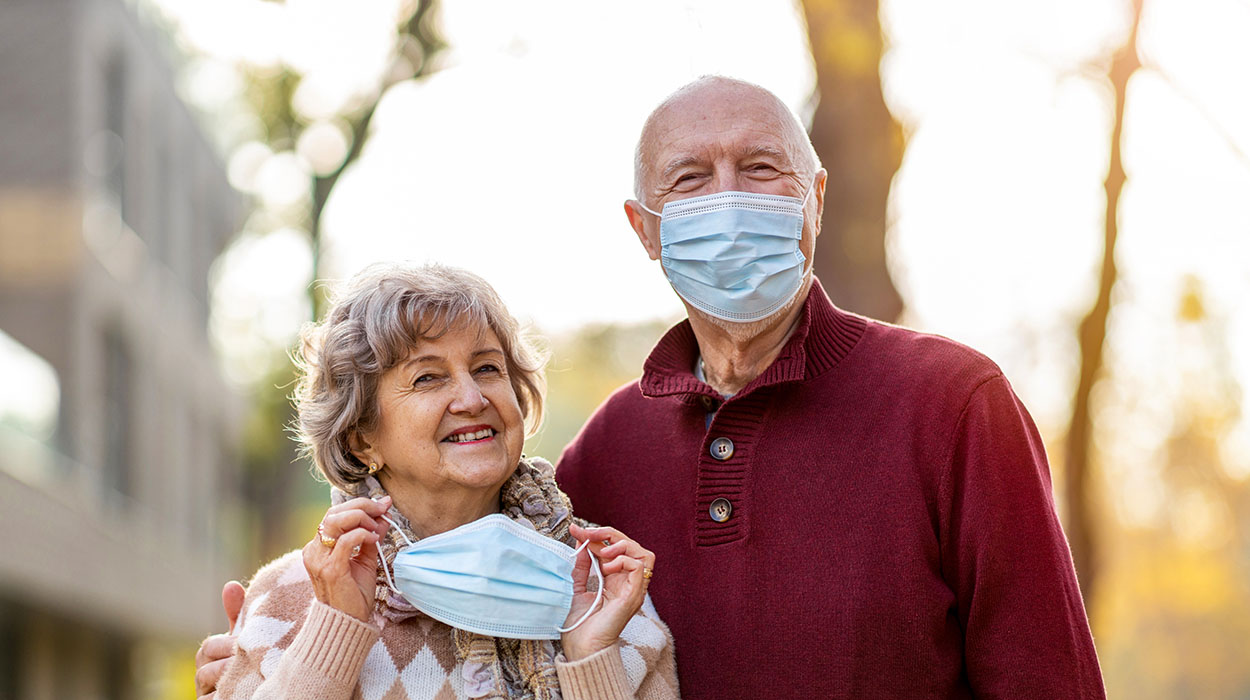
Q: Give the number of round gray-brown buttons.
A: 2